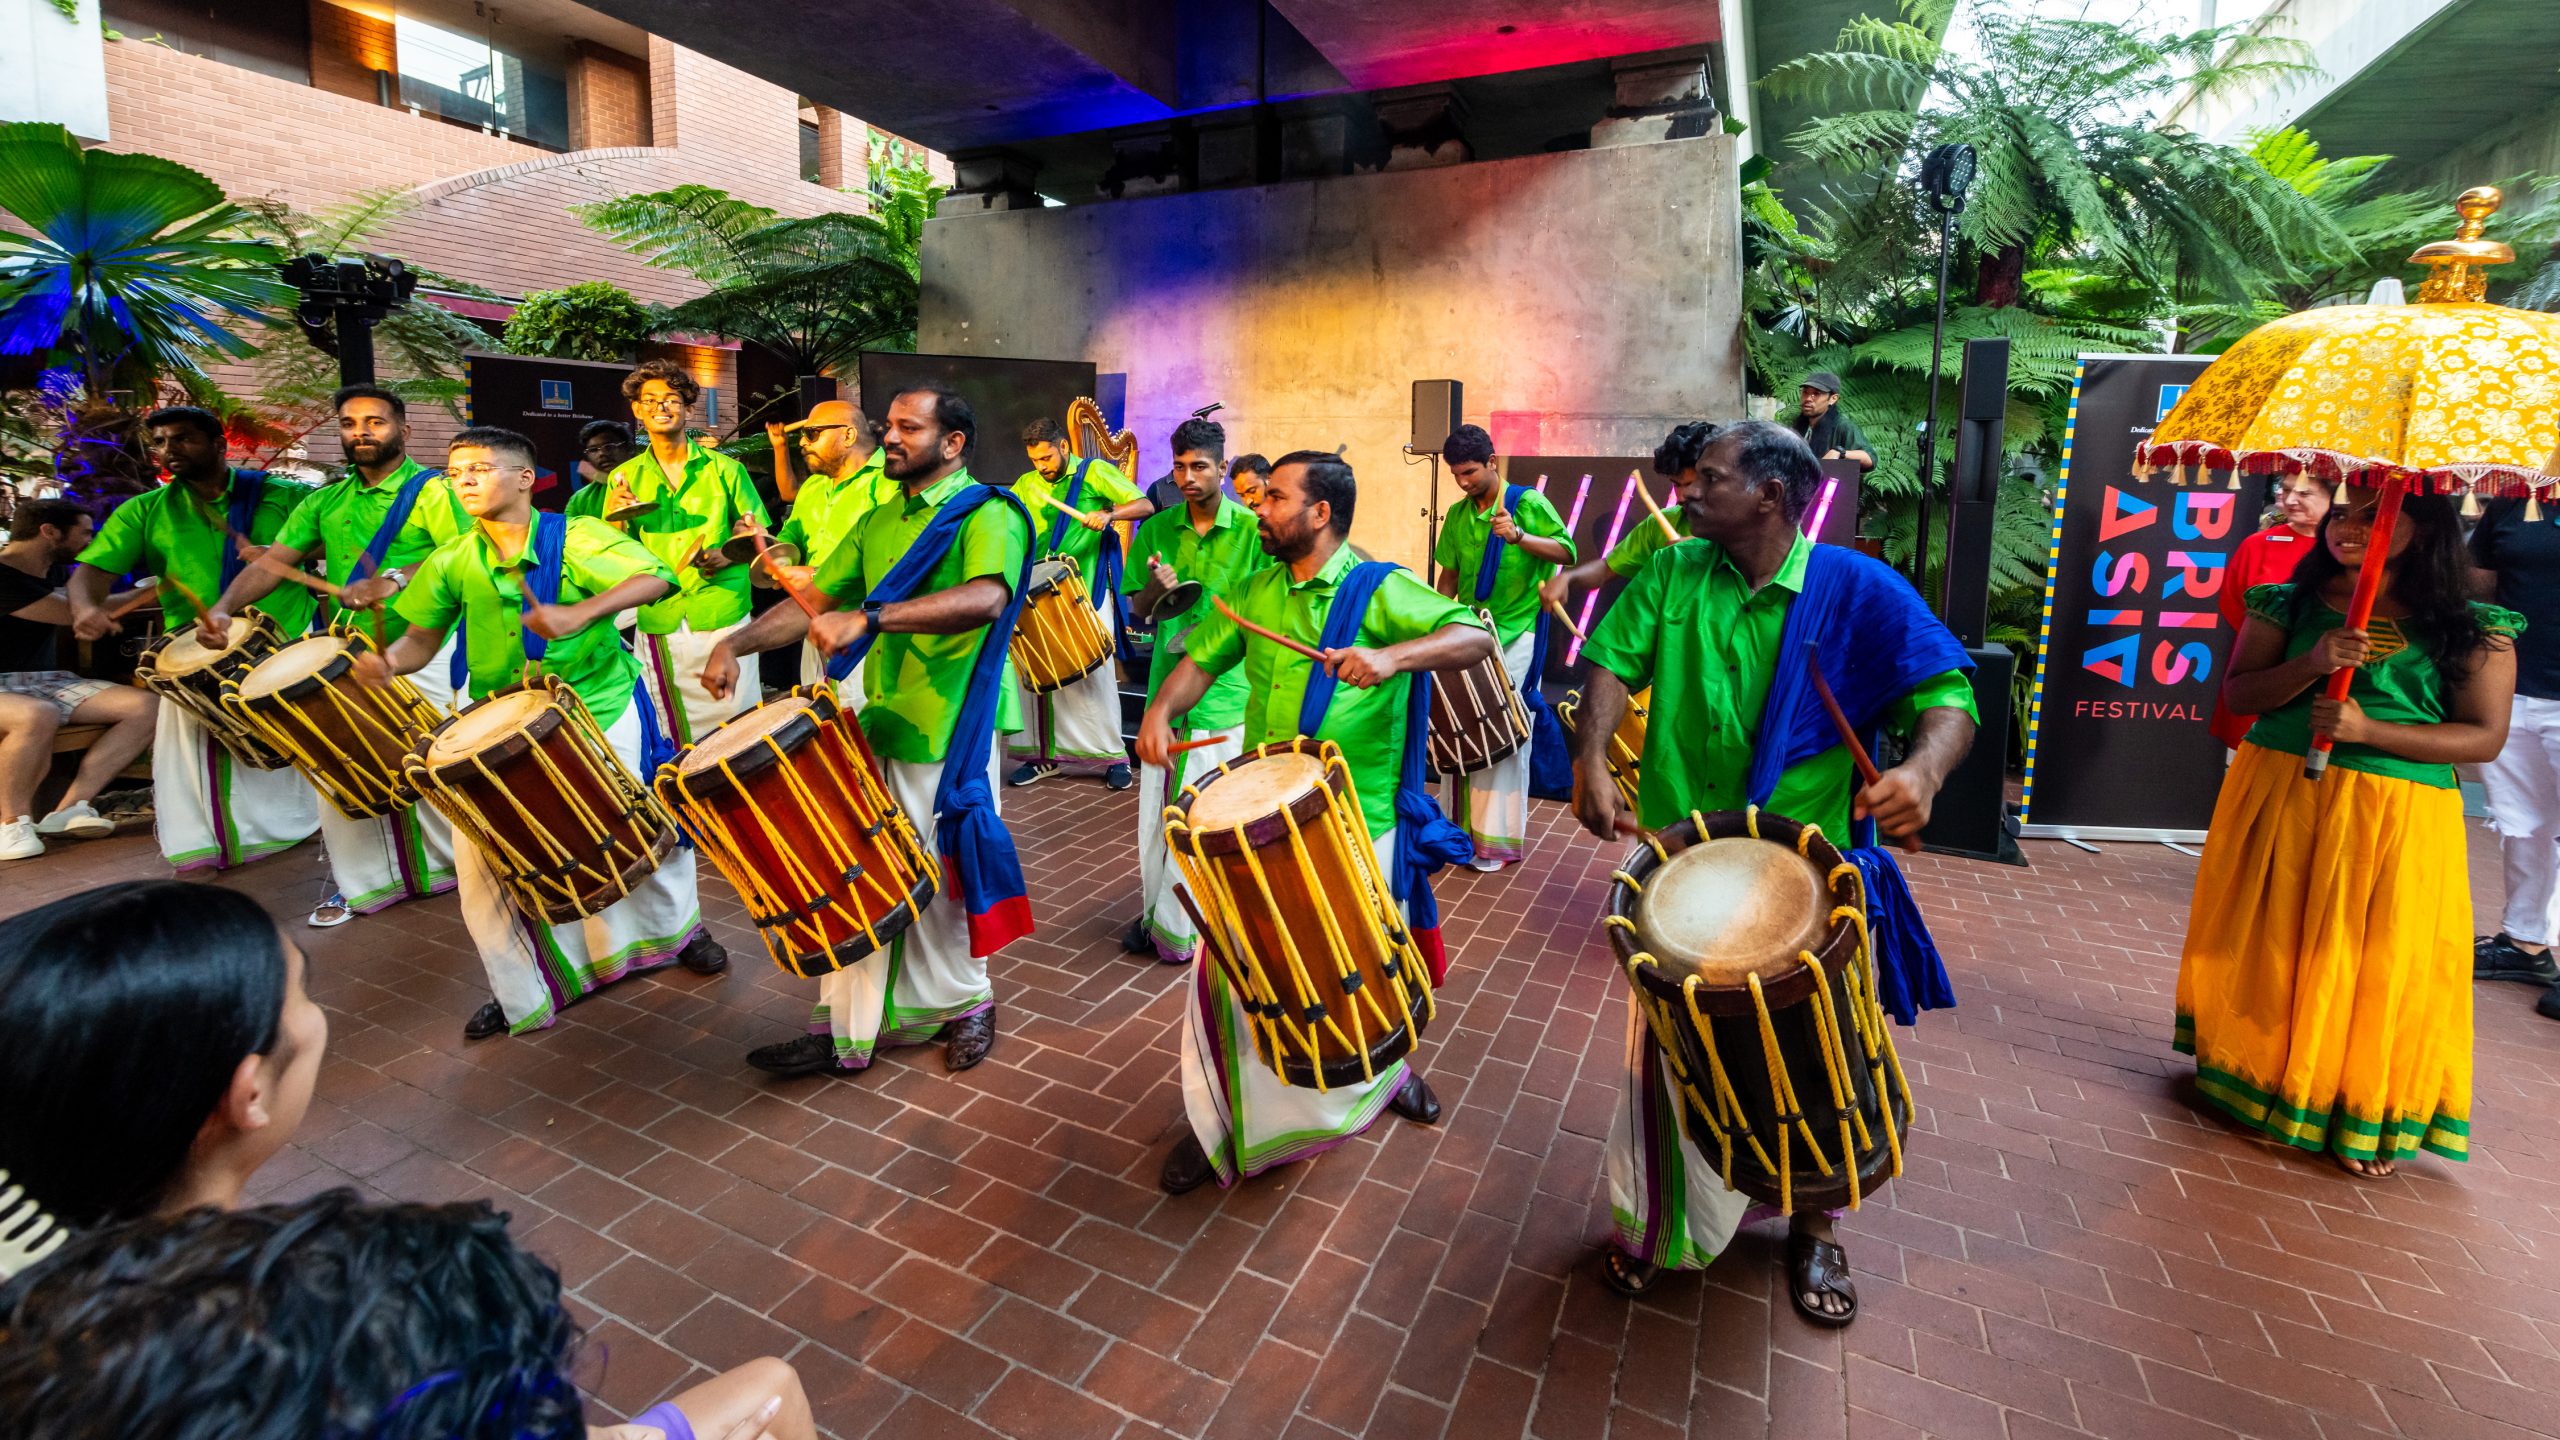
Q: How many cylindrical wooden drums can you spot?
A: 9